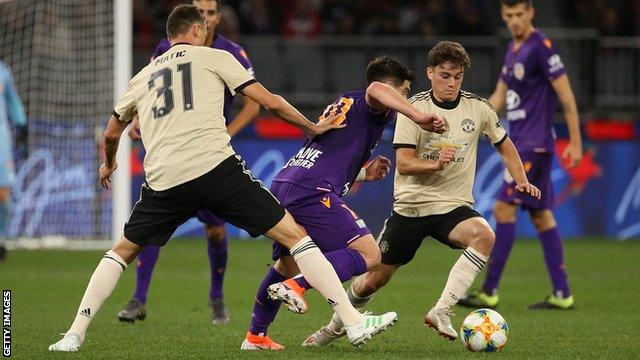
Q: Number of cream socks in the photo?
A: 4